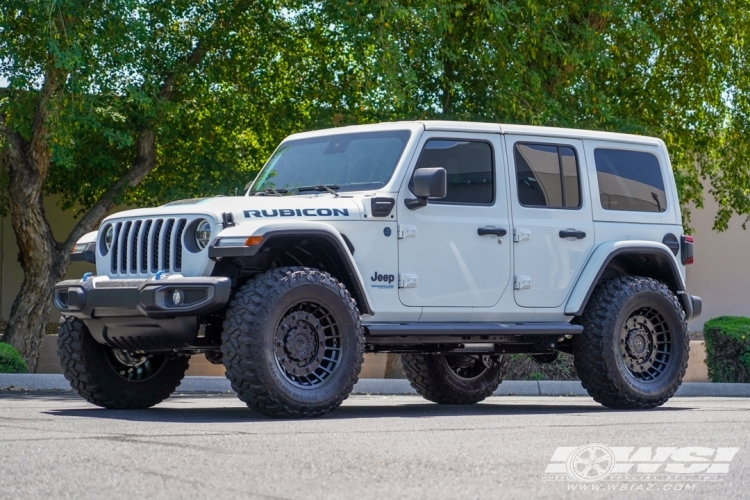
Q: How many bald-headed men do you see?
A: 0